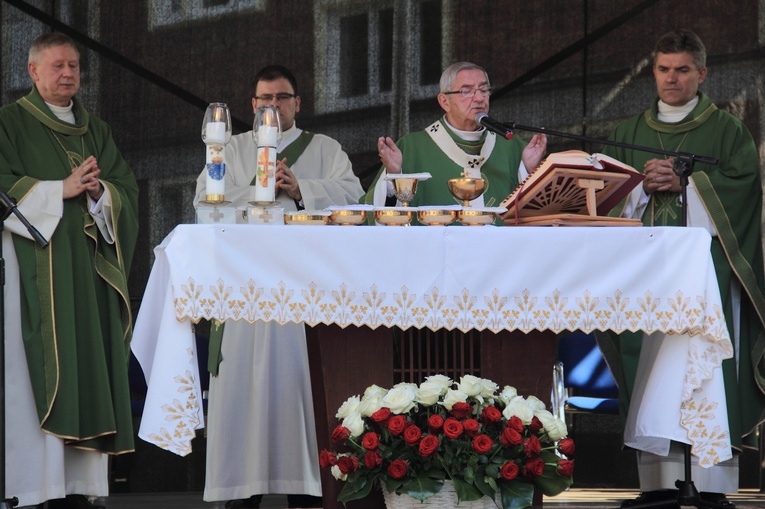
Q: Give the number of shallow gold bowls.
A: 5